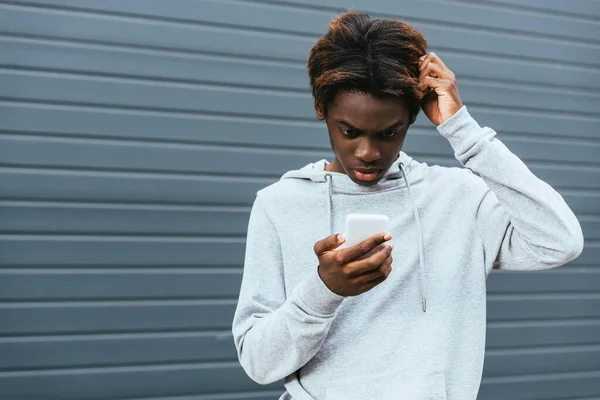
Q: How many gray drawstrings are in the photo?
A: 2